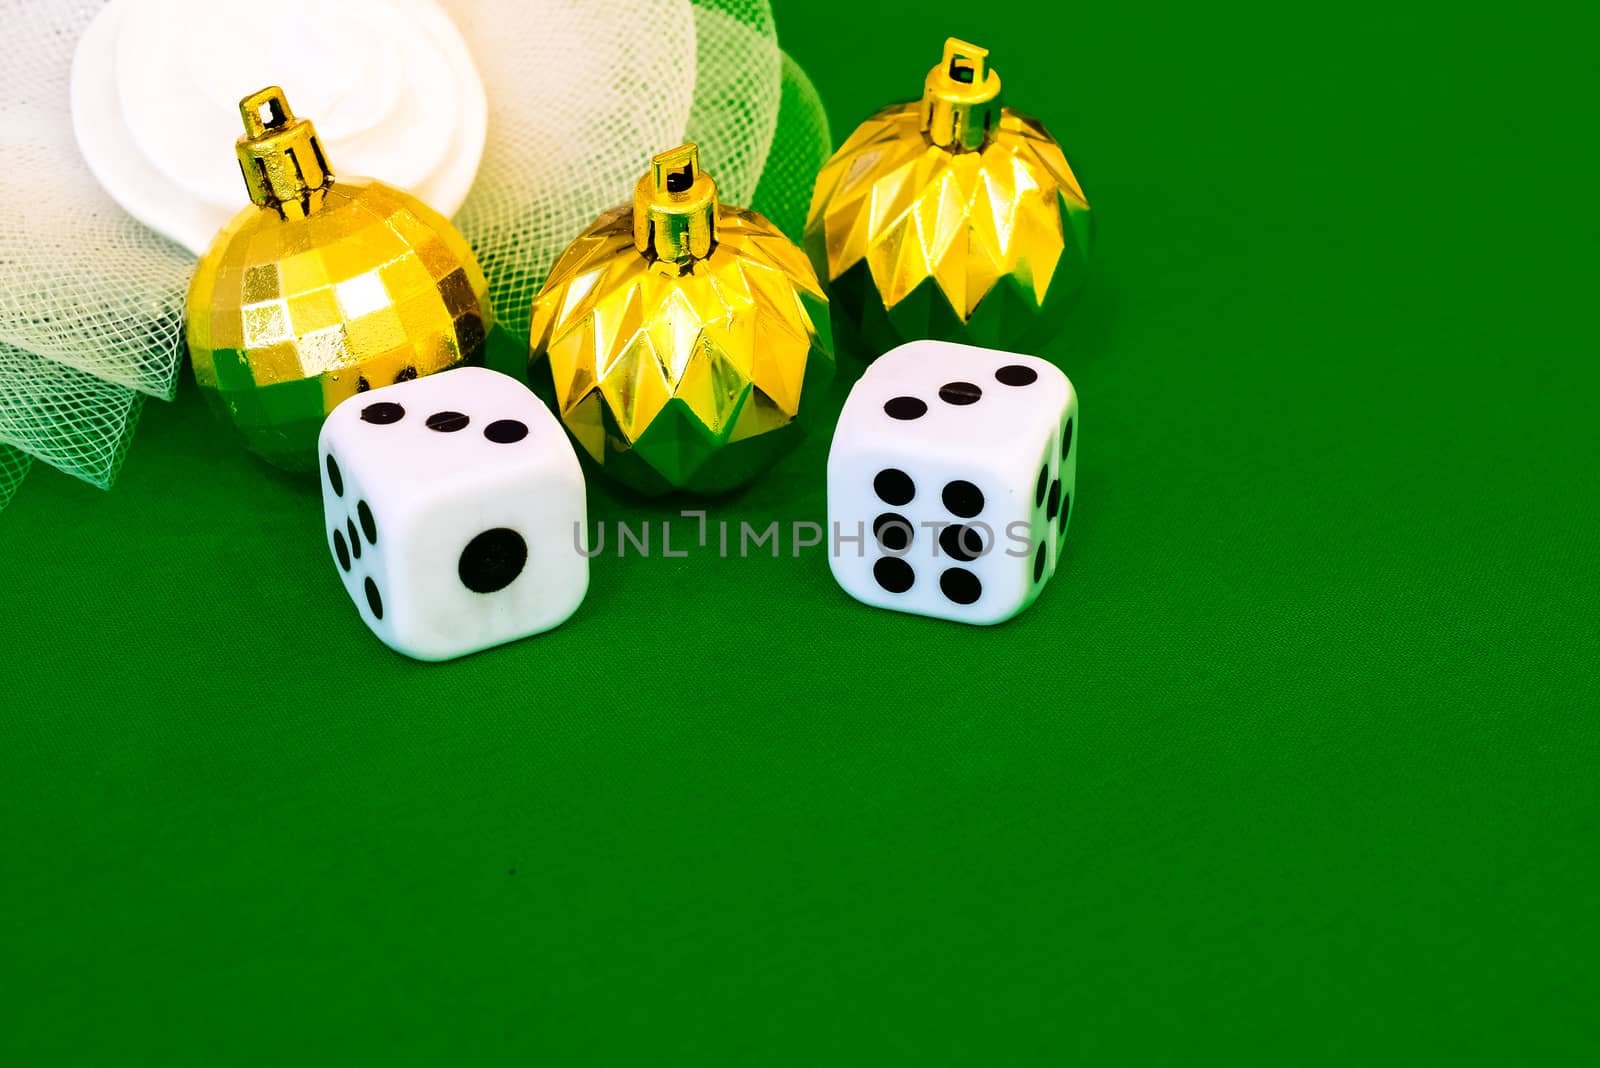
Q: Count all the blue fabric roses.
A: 0